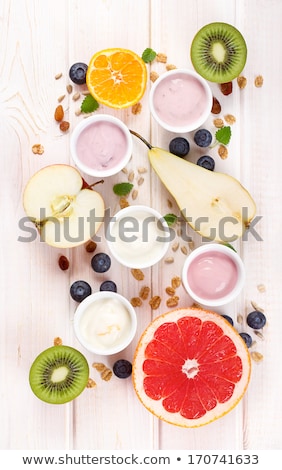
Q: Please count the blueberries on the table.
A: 11